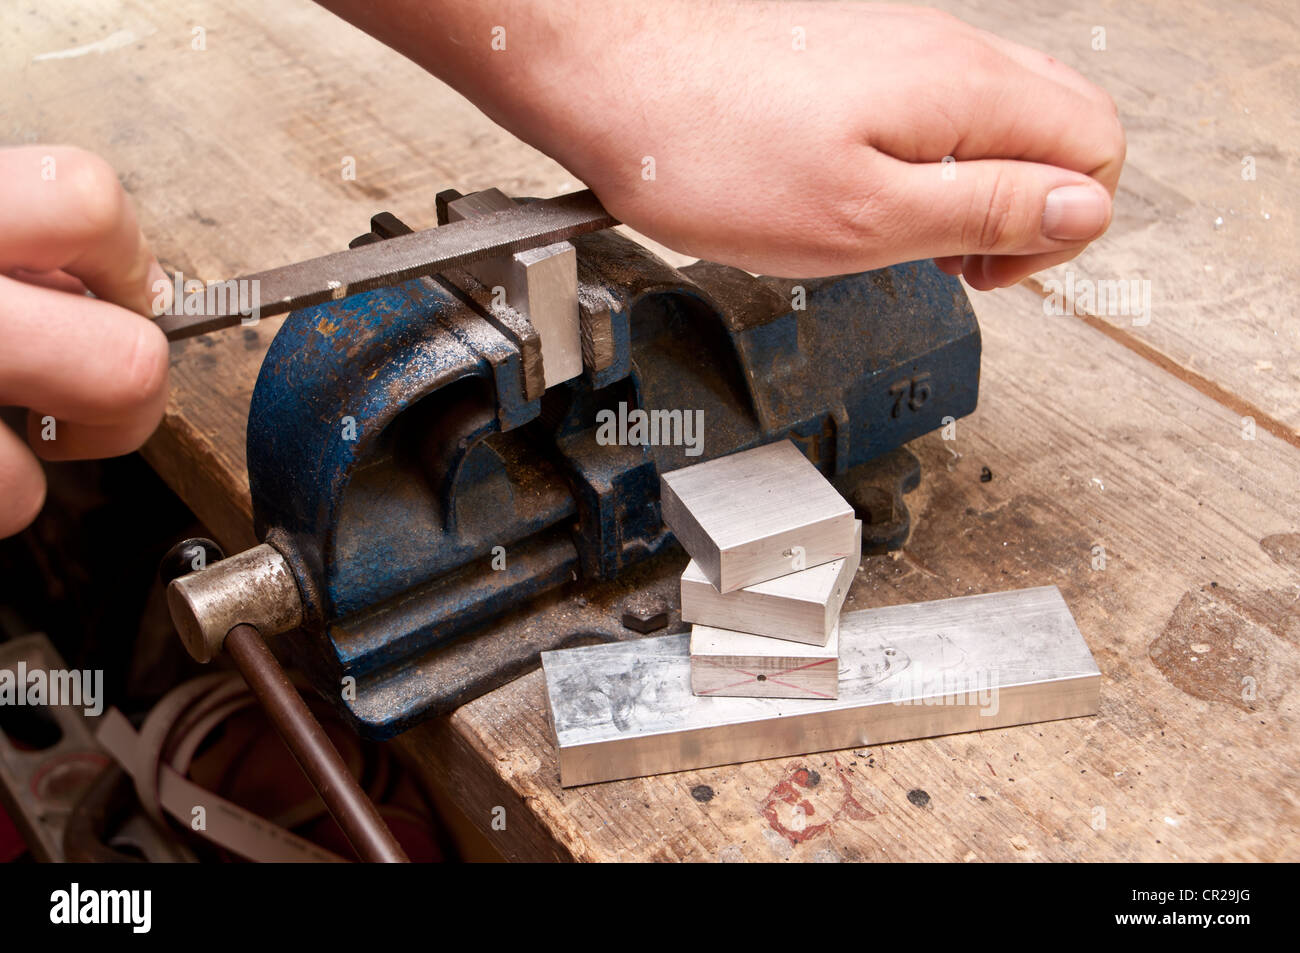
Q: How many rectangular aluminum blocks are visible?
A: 5